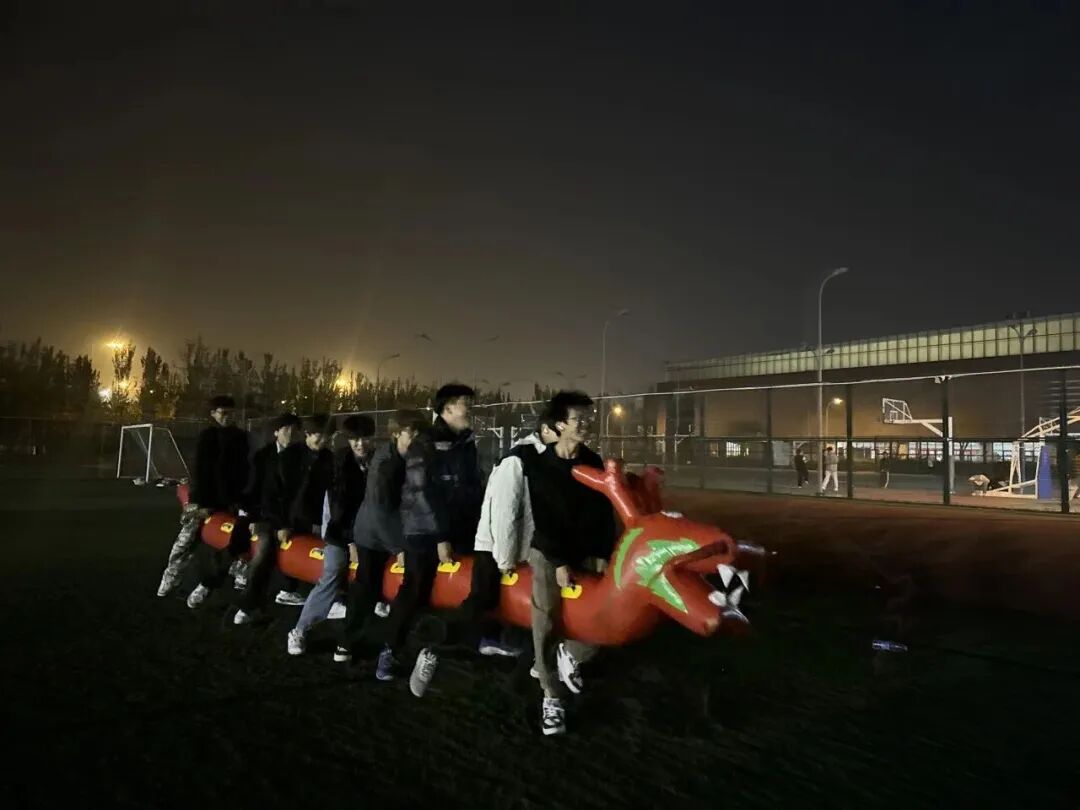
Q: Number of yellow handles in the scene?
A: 10